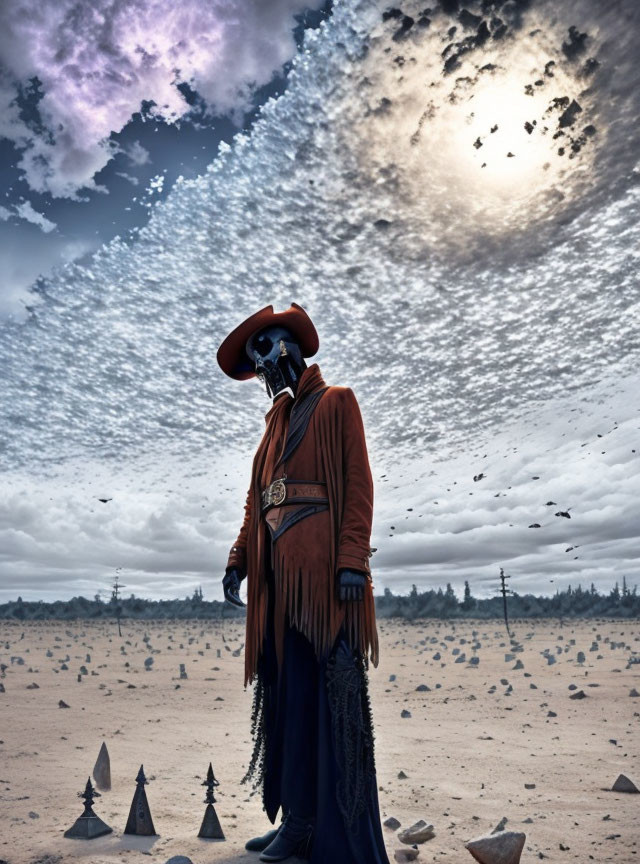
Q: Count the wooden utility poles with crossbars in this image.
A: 2